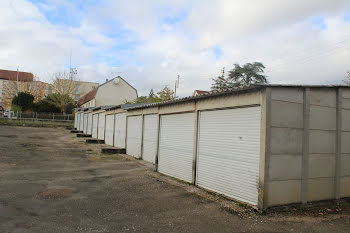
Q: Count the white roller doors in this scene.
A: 13